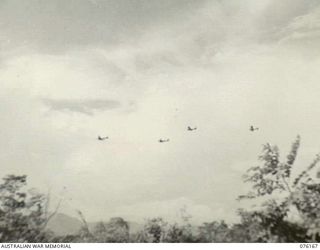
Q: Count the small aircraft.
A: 4